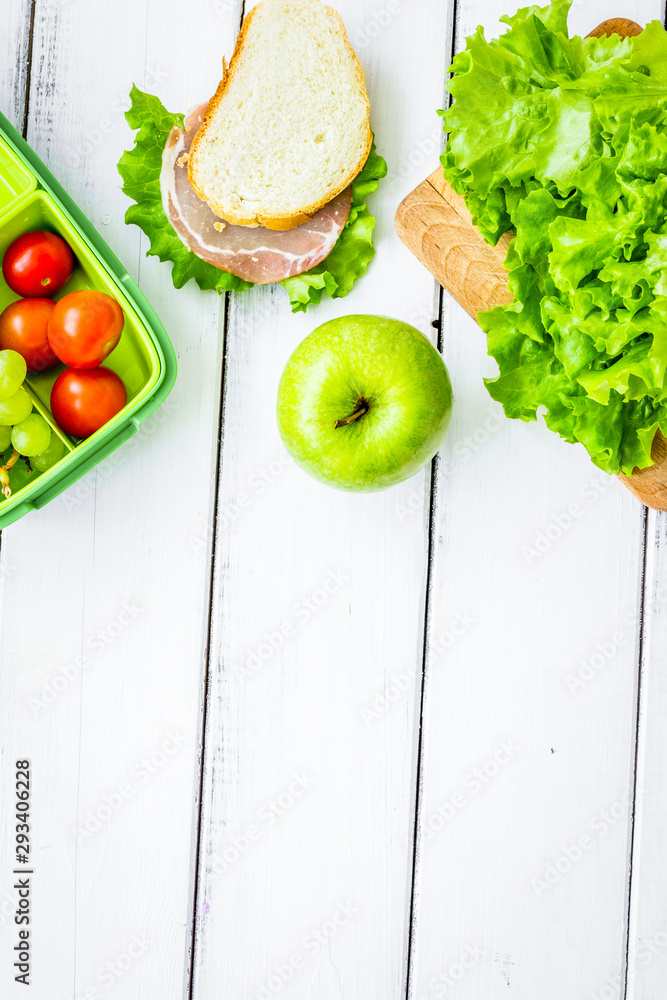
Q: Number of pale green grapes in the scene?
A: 5